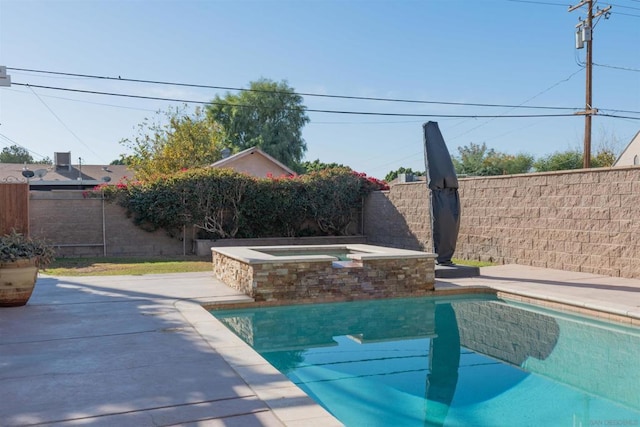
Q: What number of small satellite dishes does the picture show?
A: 3